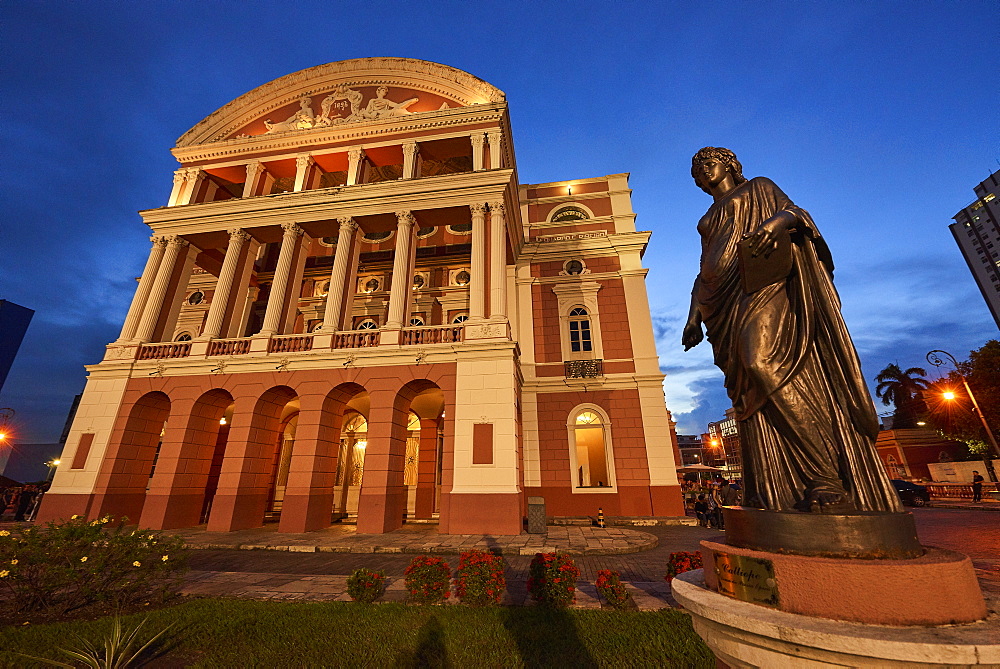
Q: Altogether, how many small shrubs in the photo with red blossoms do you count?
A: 6